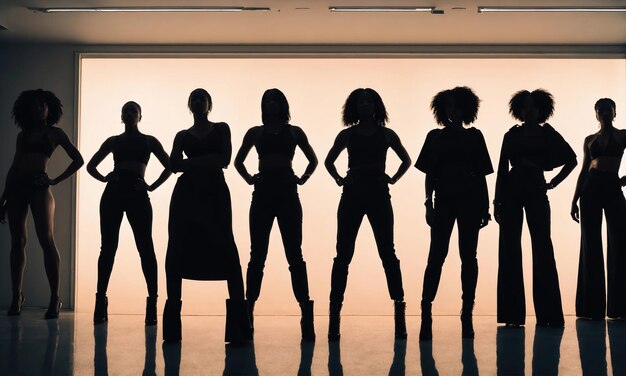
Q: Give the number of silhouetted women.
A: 8